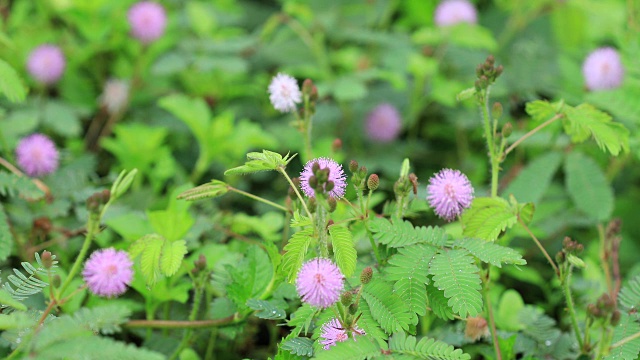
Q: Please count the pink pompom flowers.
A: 11